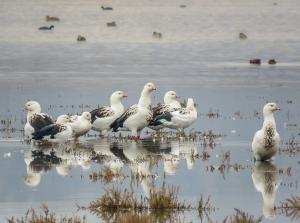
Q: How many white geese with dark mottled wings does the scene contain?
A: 8